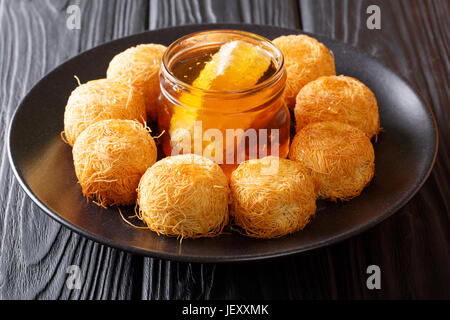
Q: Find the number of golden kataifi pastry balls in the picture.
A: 8